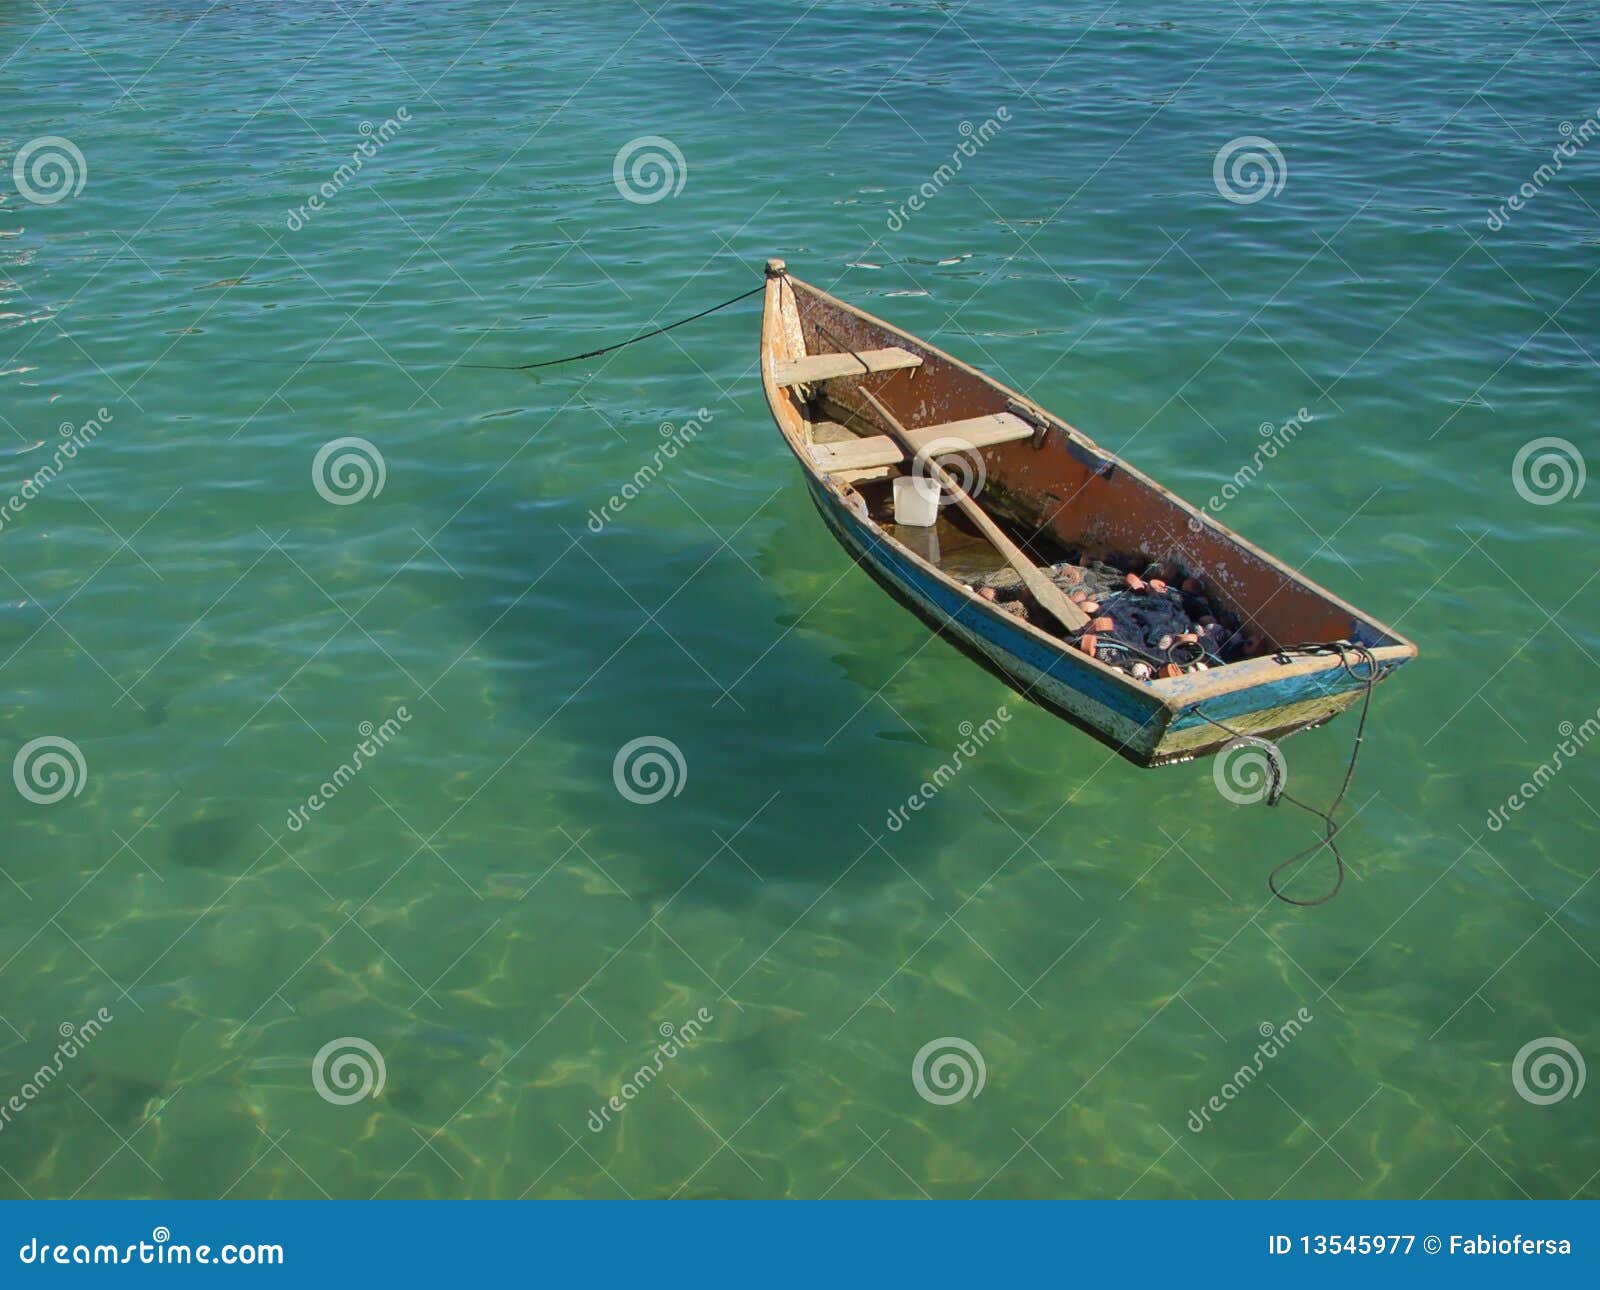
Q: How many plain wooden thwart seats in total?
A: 2